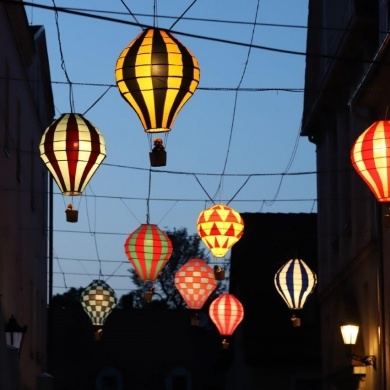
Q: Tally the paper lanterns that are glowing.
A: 9